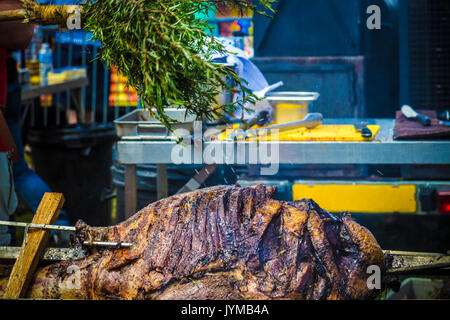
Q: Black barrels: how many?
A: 2